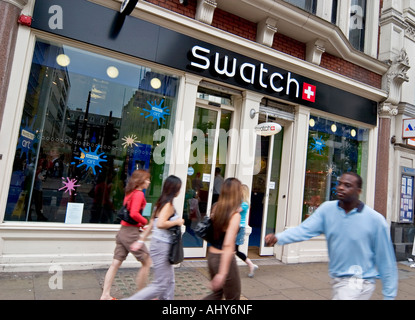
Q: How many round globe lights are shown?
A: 6